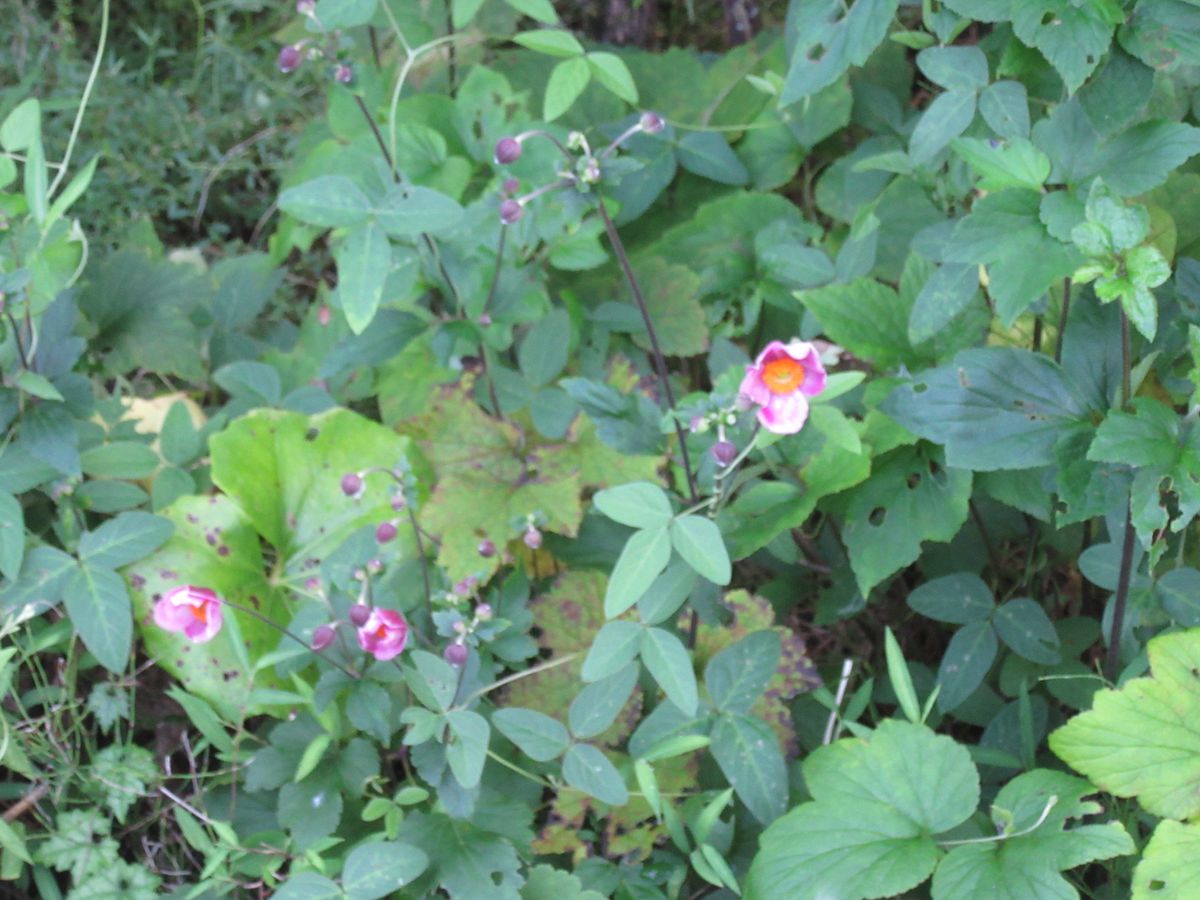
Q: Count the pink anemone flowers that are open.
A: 3